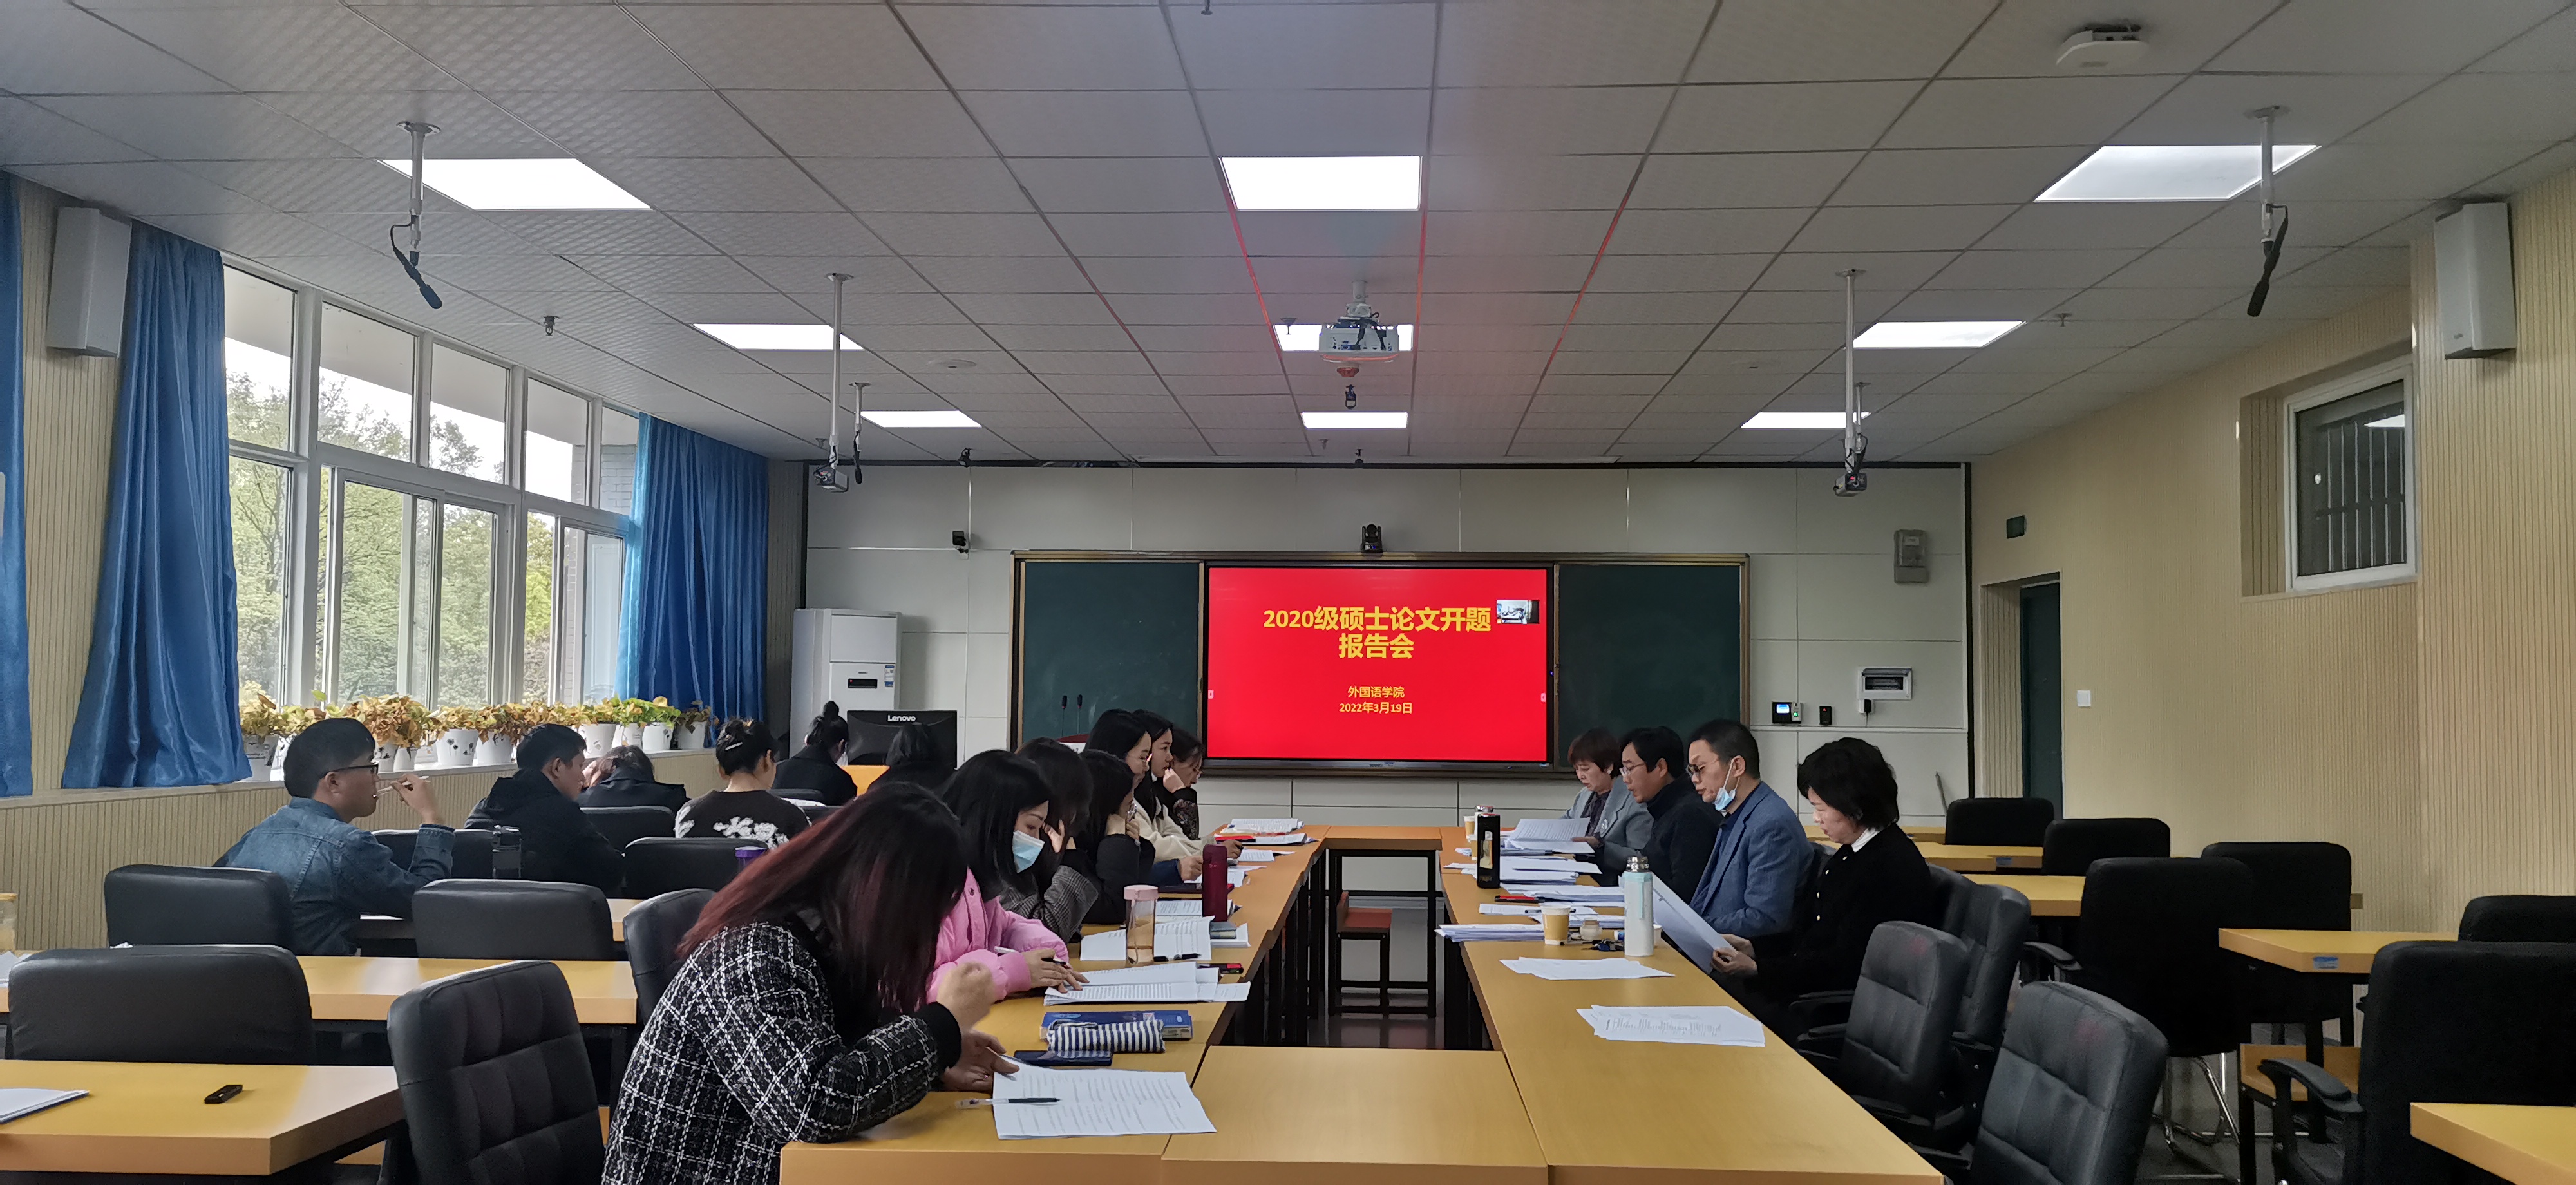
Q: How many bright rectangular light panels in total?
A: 9